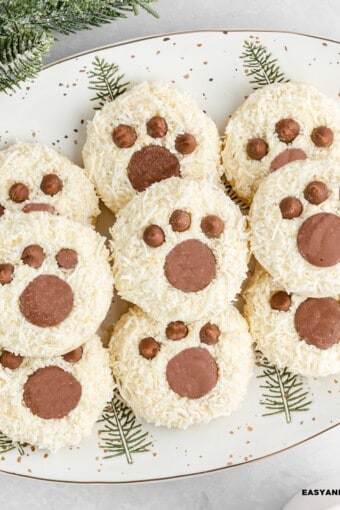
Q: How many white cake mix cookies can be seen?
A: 9